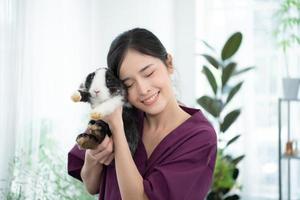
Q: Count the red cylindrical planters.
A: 0